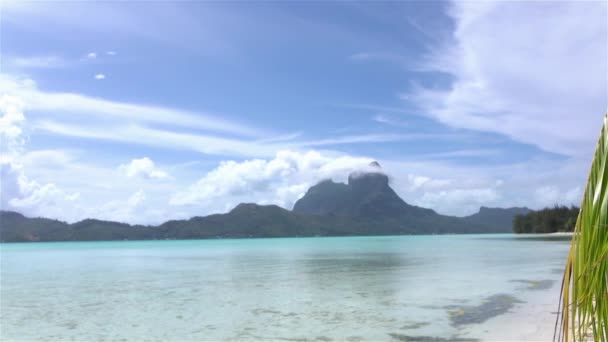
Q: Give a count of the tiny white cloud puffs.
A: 3